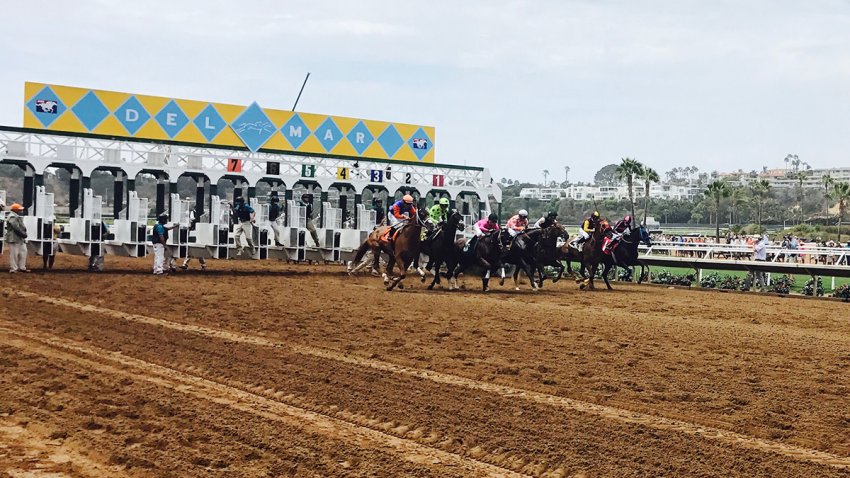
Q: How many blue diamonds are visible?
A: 11